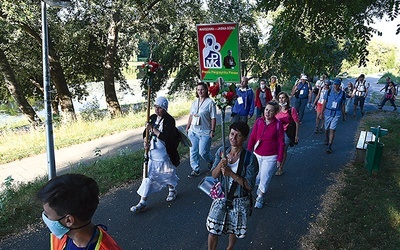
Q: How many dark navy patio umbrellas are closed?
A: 0